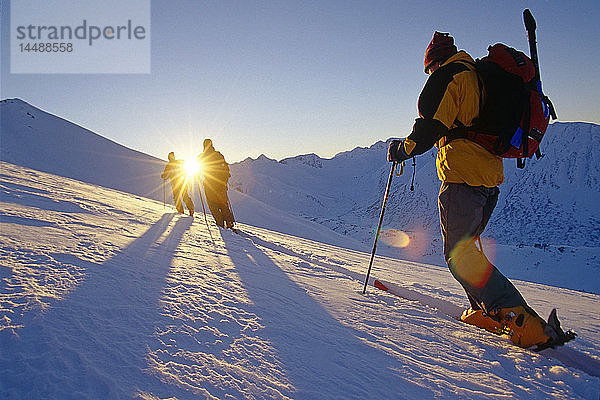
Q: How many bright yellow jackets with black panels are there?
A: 1